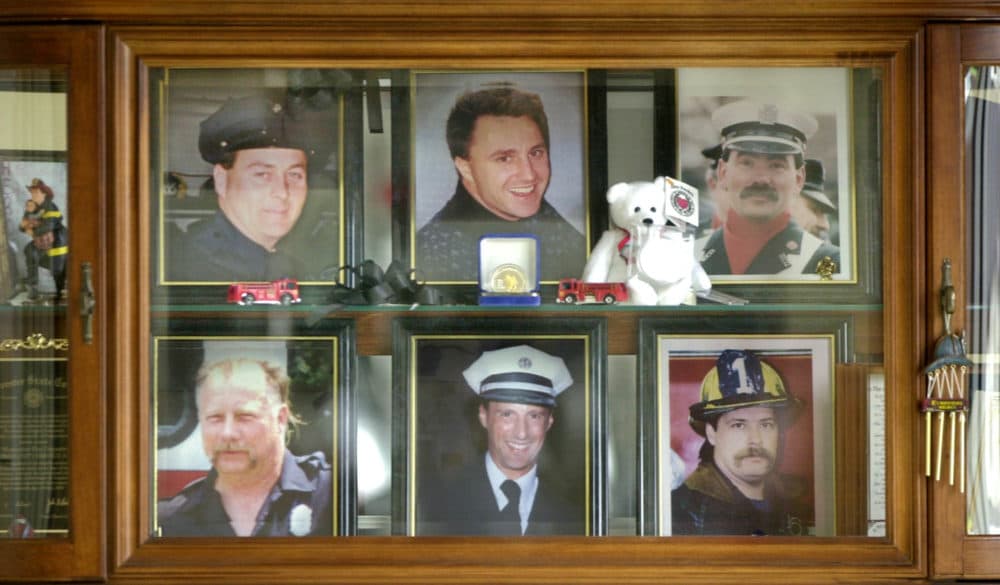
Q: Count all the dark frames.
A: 6